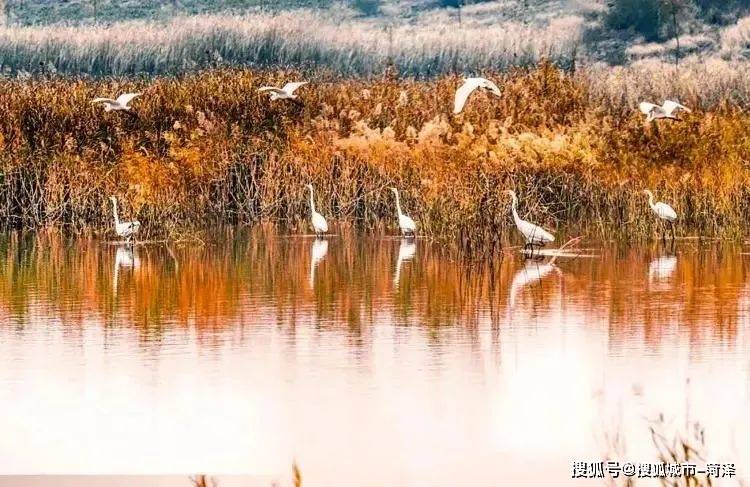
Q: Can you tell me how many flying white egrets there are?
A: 4